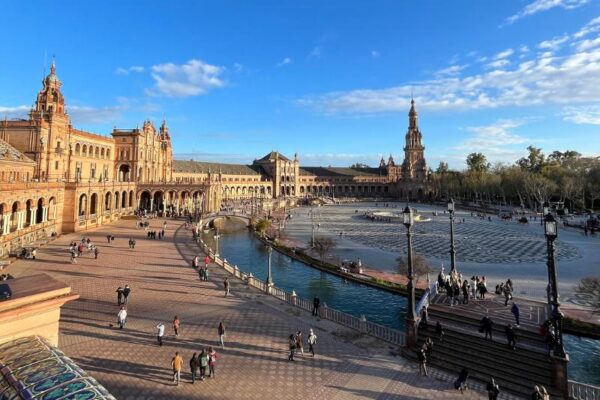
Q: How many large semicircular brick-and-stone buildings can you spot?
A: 1